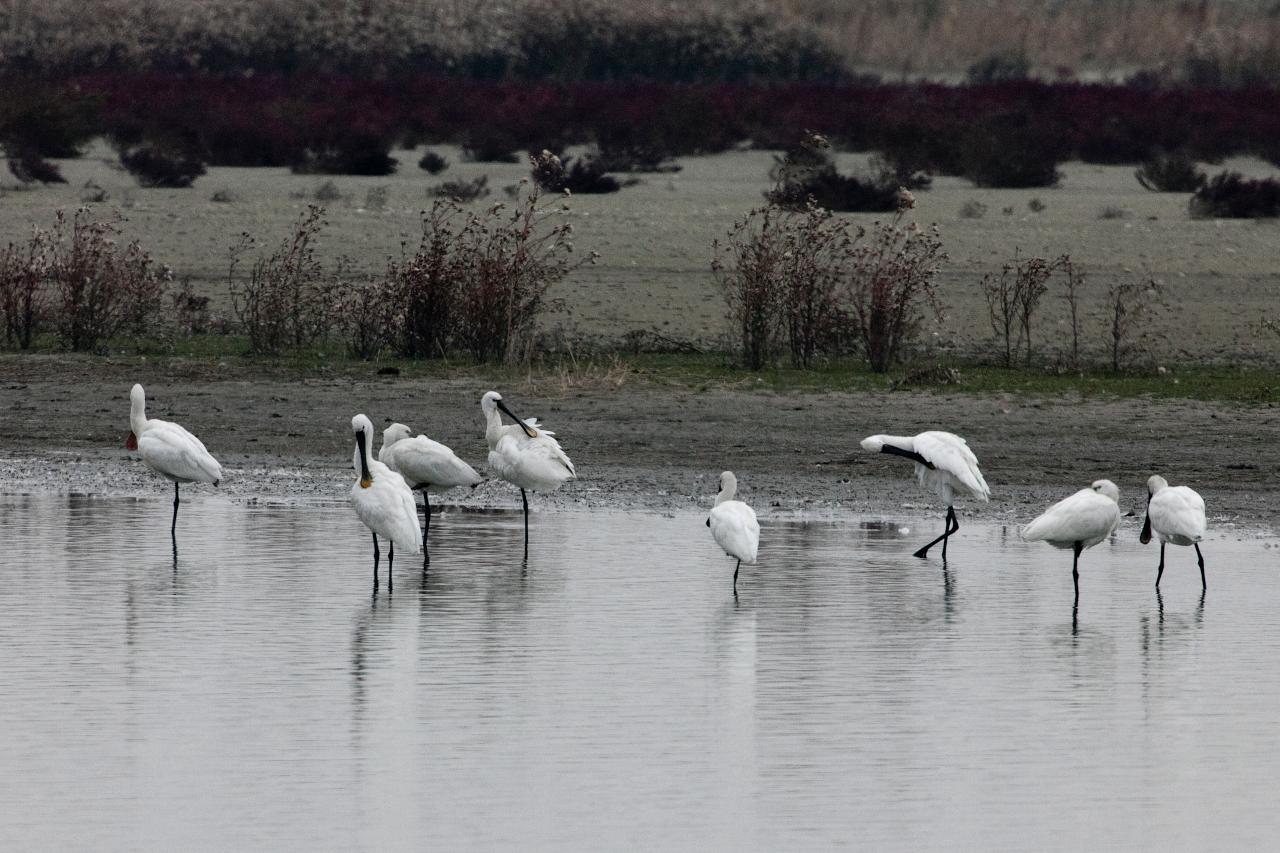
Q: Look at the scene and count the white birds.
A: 8